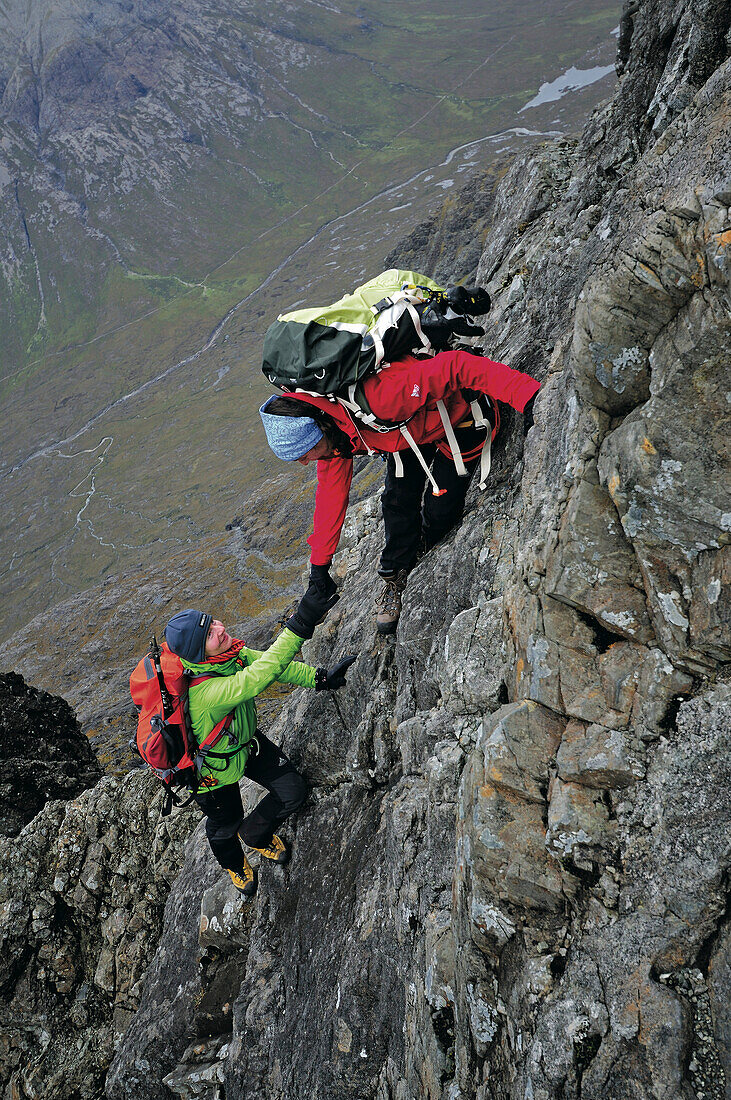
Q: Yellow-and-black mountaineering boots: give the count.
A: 2